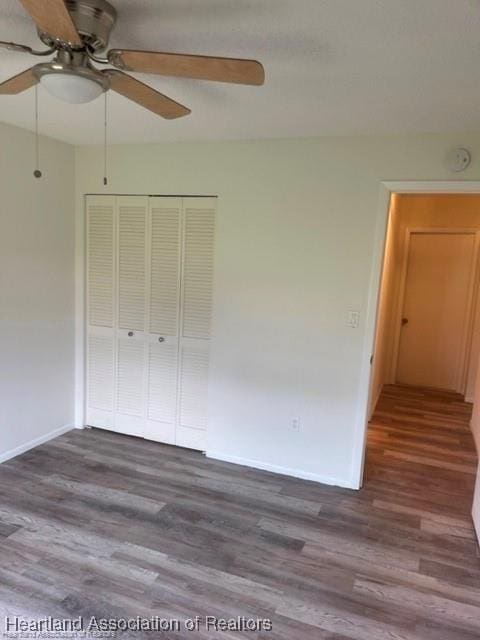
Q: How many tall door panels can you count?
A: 4